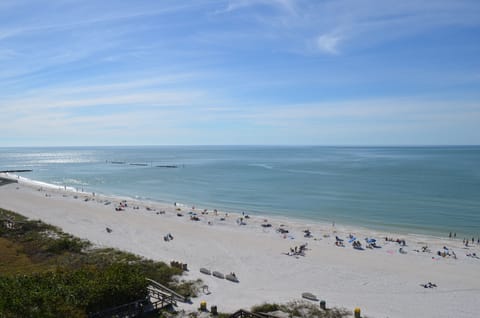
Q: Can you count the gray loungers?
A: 4